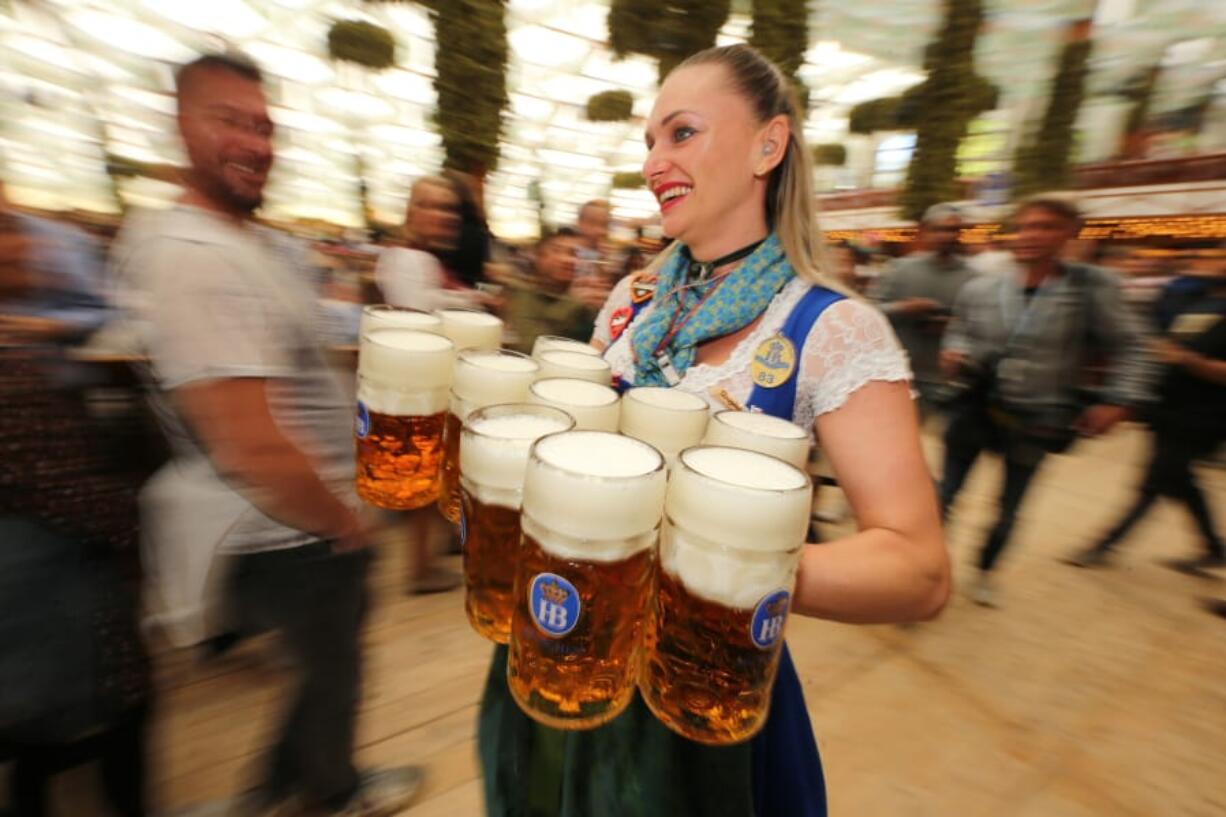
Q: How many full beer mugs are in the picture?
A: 12